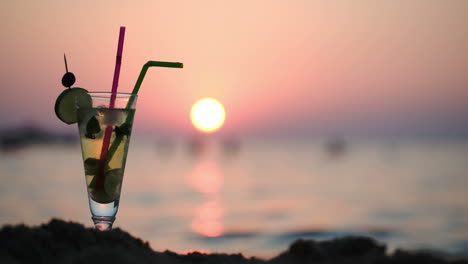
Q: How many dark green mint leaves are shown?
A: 2